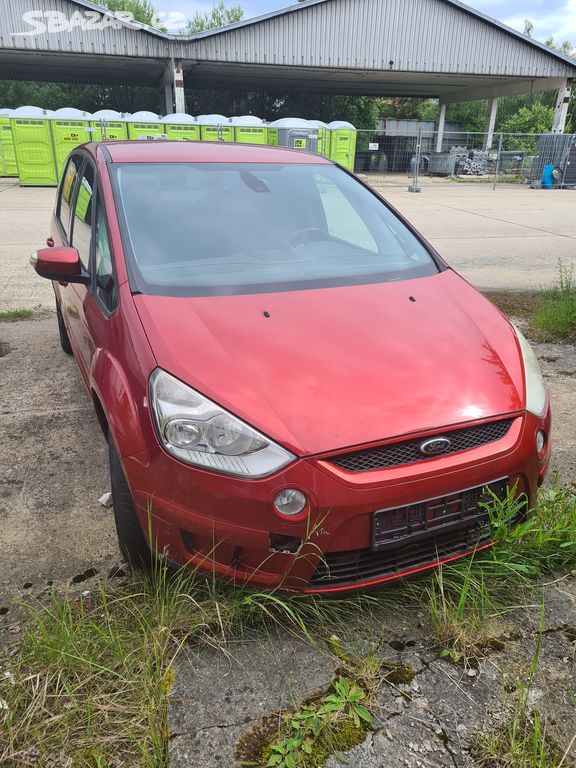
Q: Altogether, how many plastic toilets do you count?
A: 11